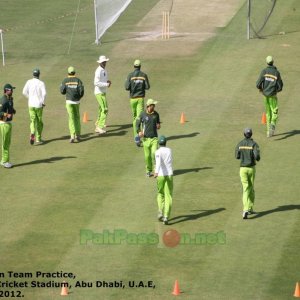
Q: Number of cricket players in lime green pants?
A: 9